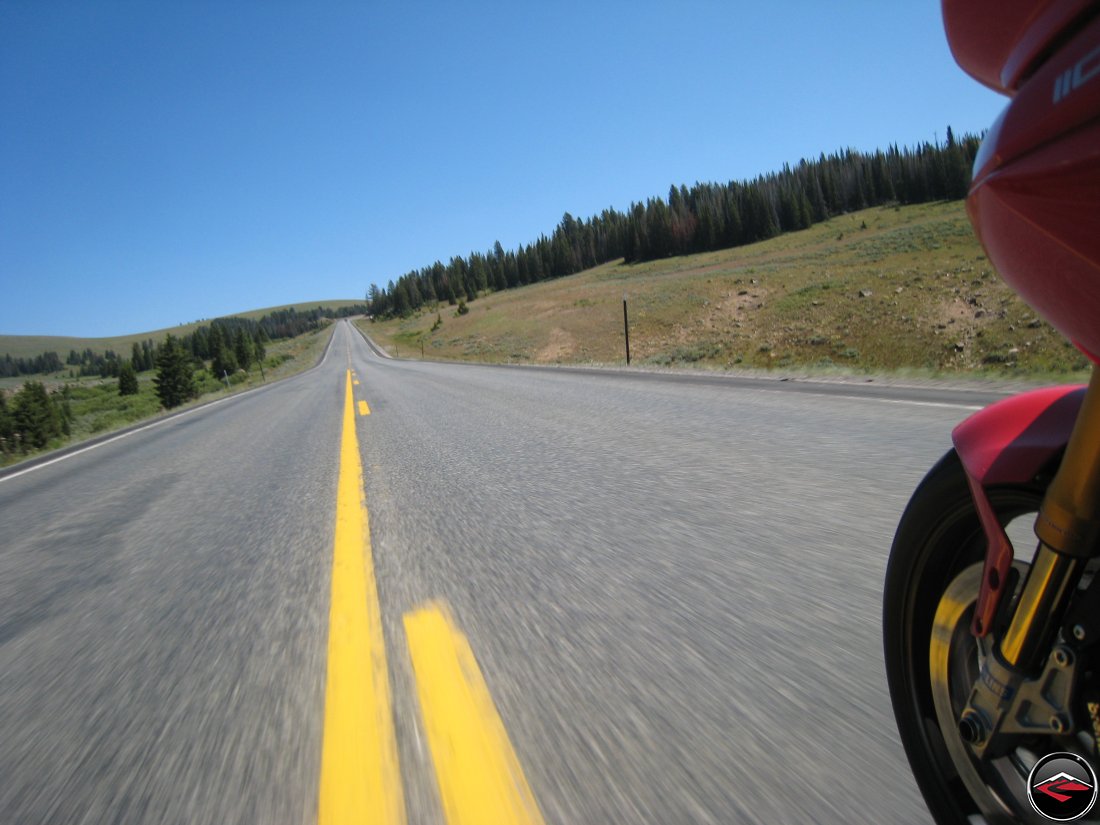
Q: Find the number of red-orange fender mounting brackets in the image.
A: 1